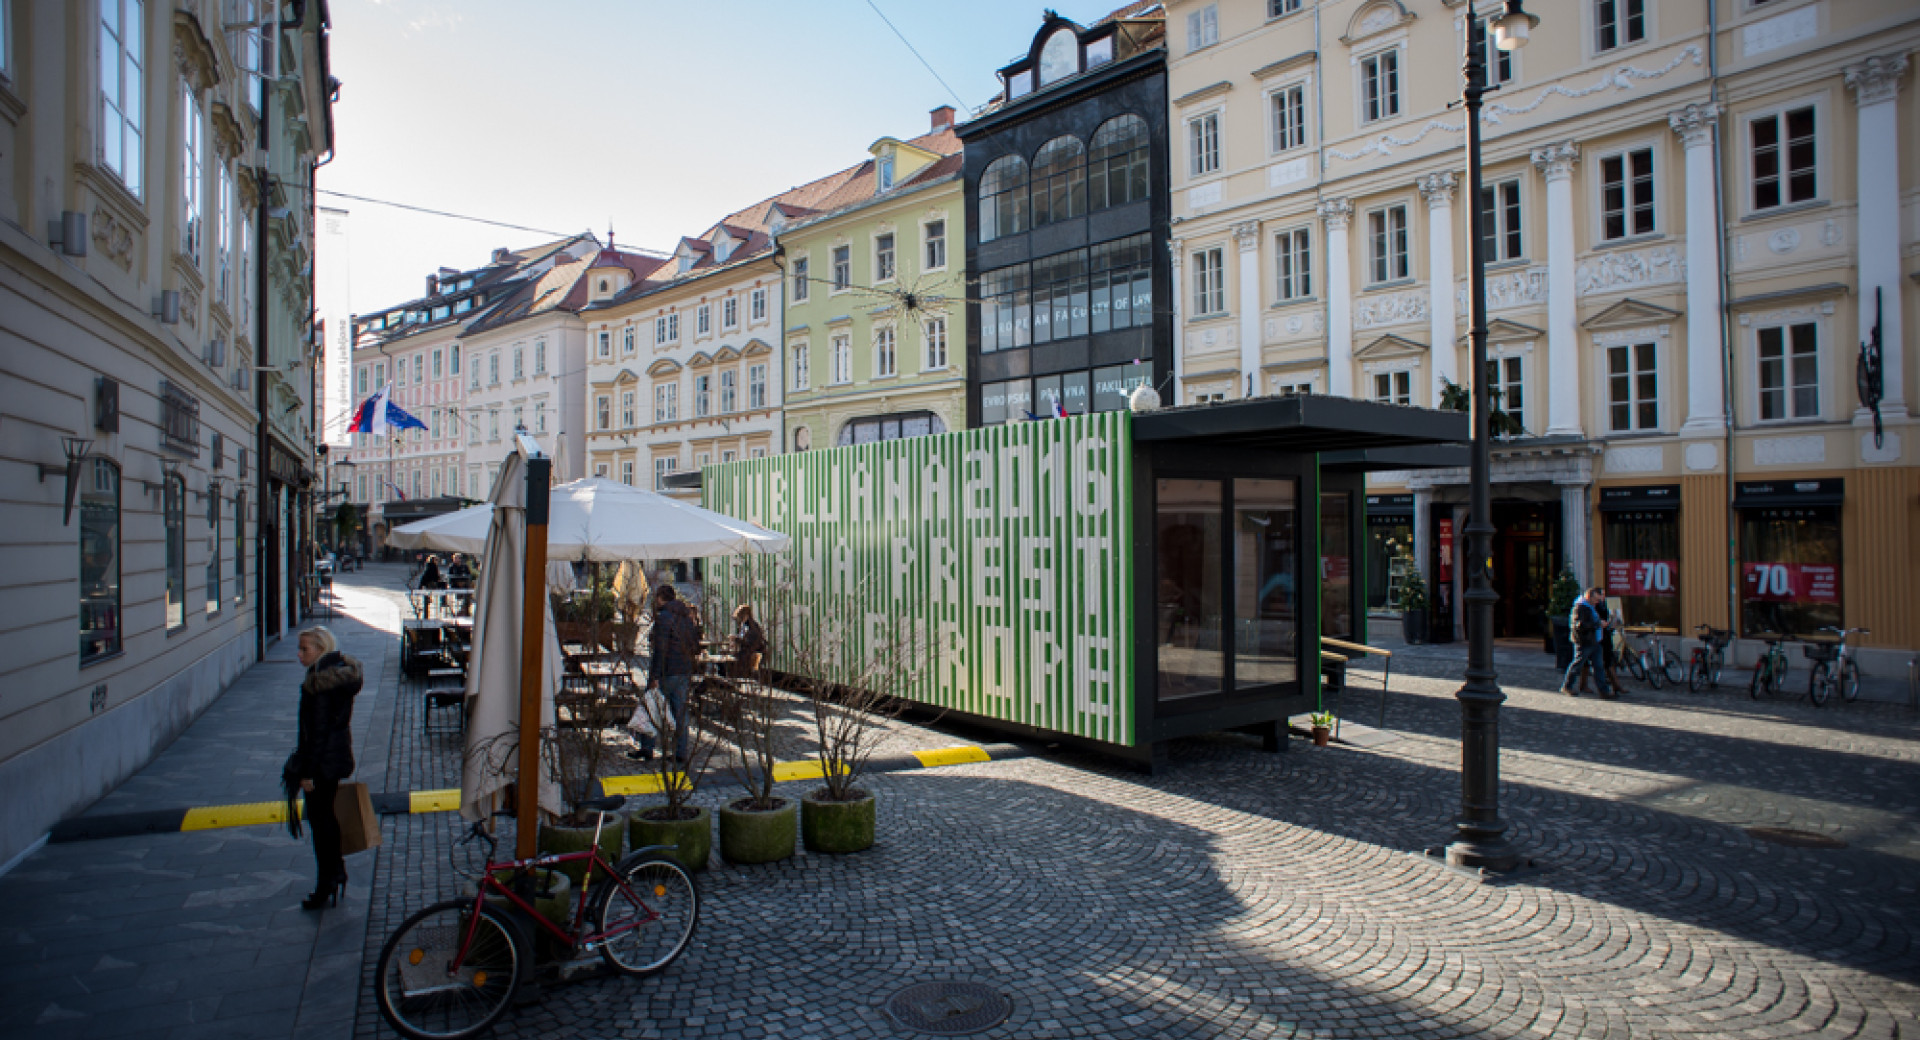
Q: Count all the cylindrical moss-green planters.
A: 5